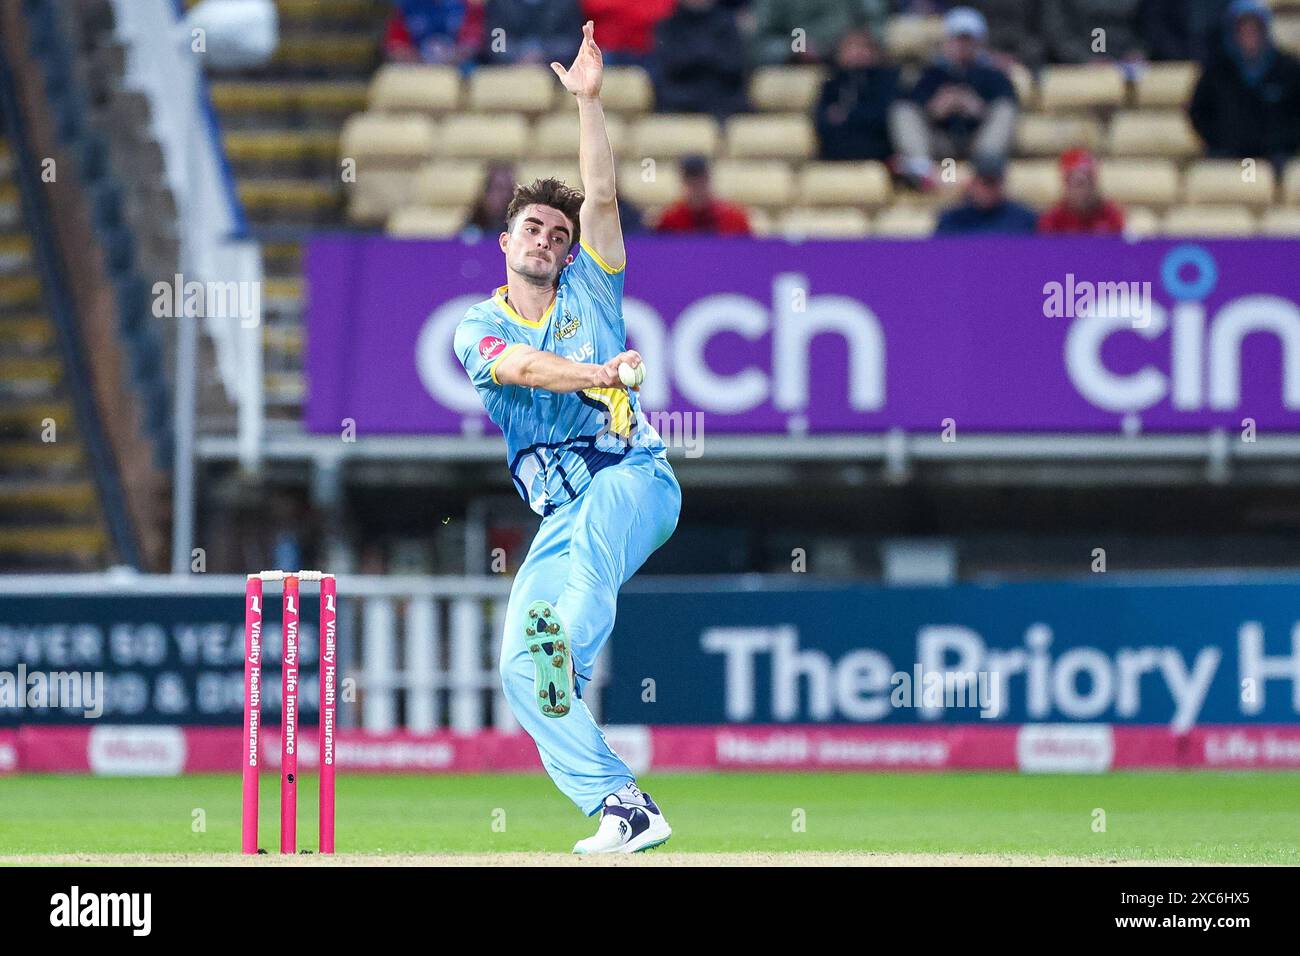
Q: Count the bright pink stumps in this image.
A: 3